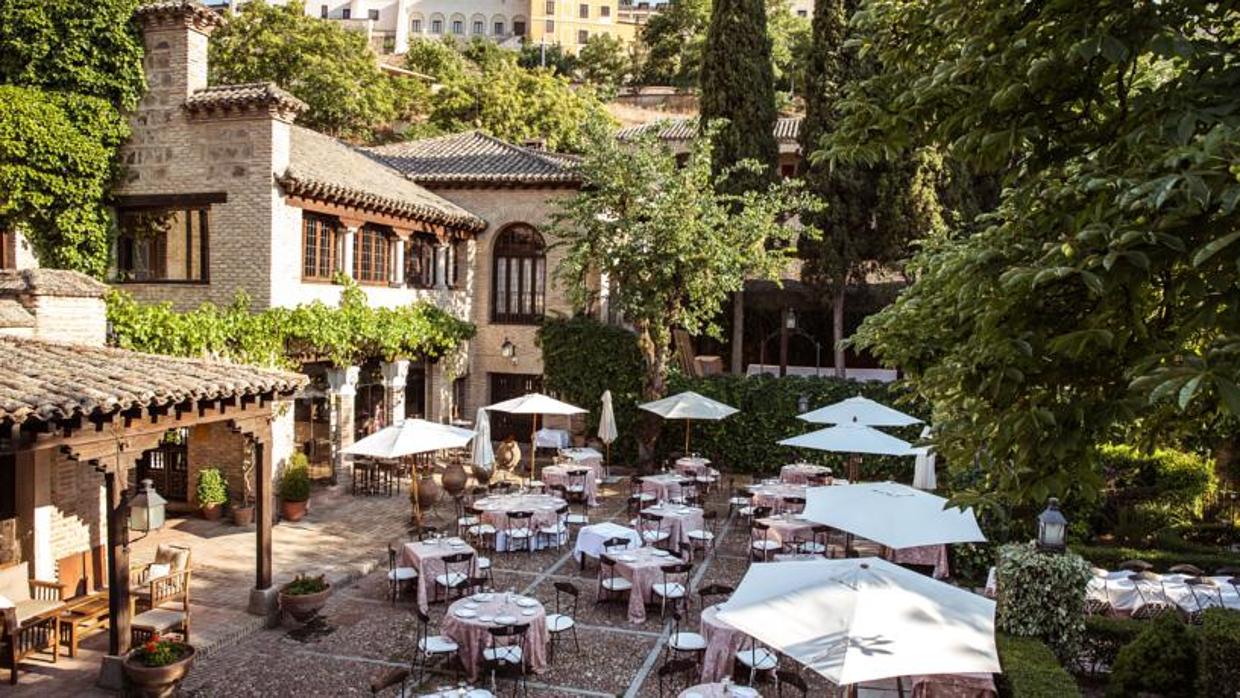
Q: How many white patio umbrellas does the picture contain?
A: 10